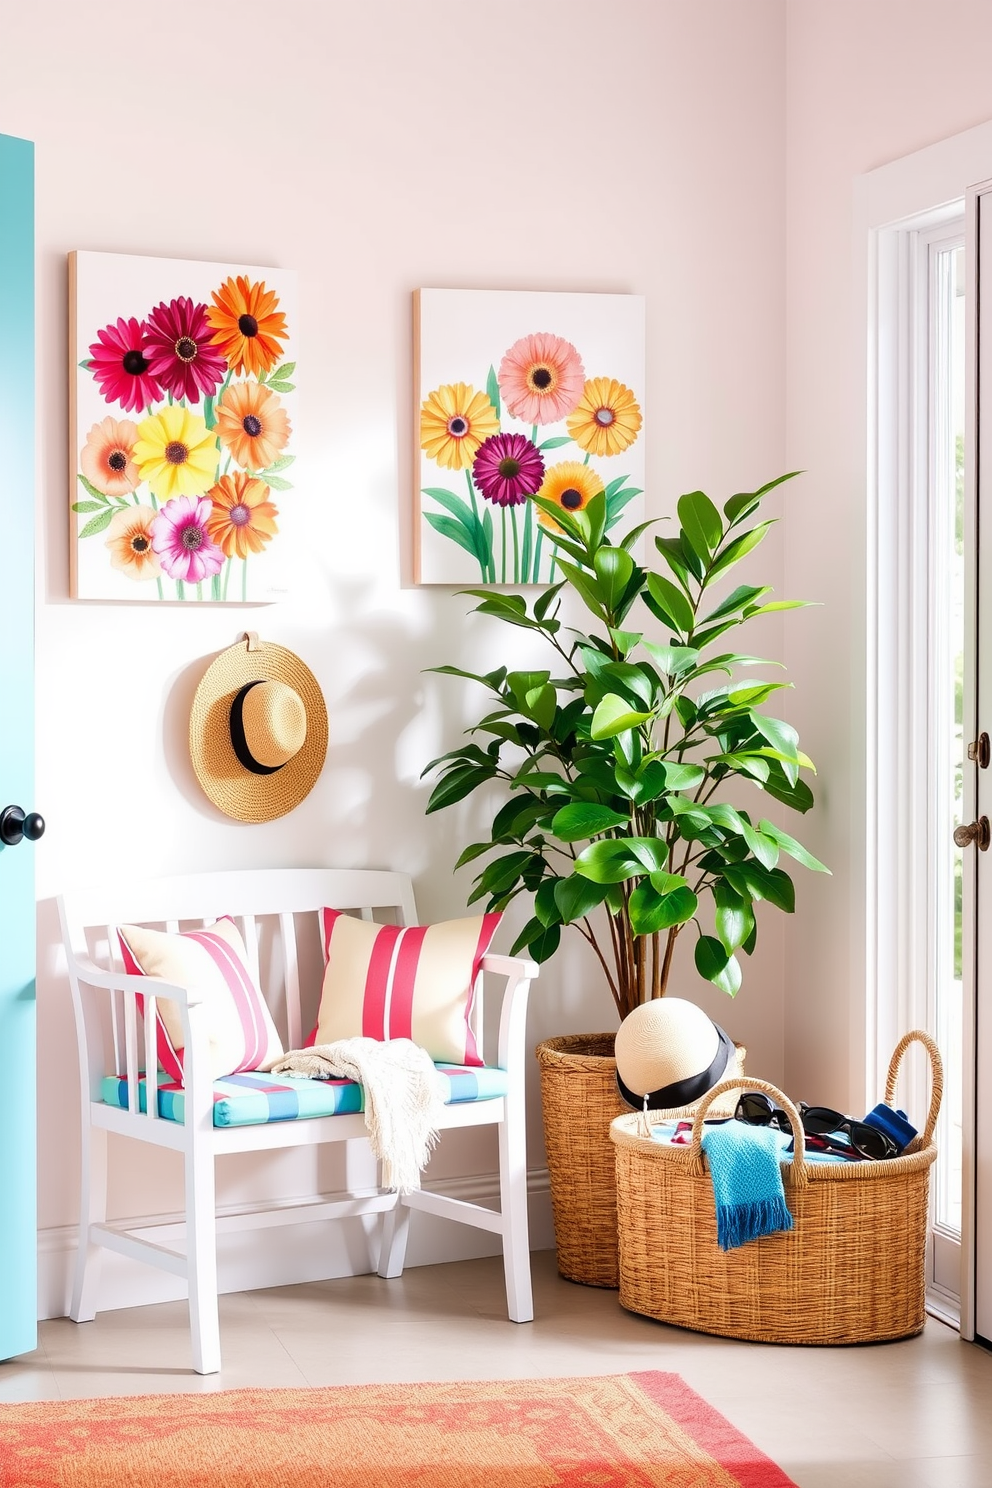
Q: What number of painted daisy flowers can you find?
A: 14